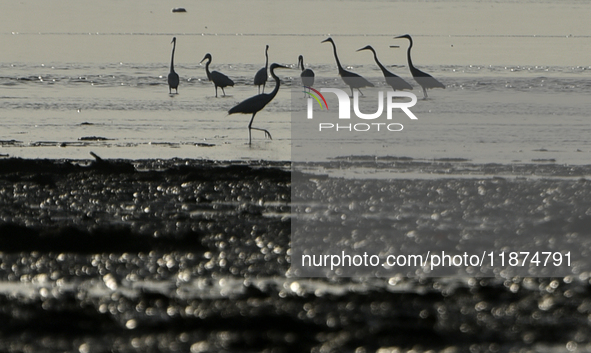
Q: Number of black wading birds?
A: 8